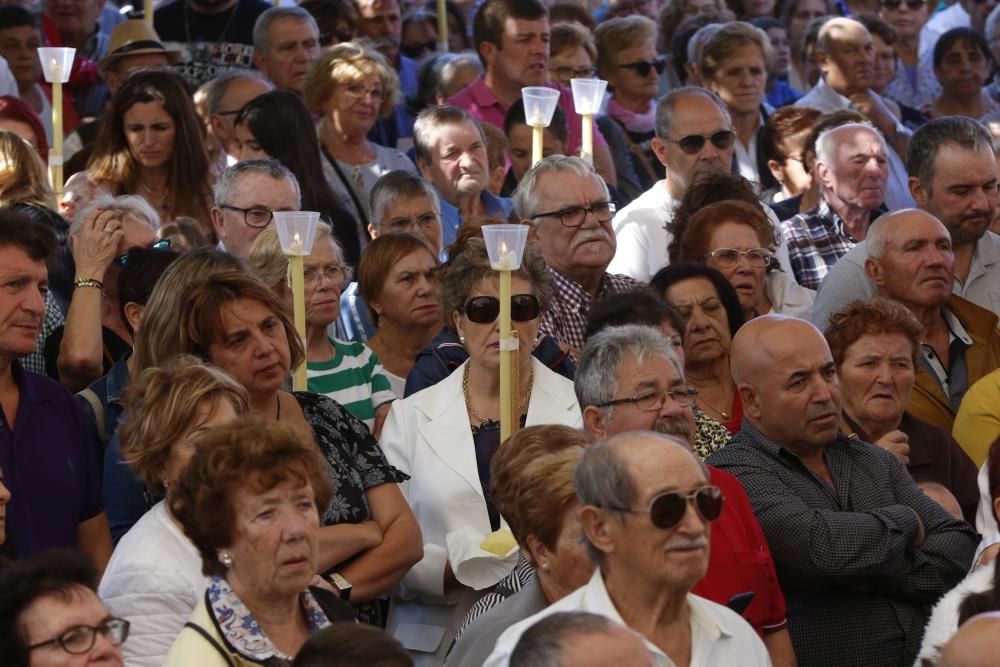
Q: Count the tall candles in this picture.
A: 5